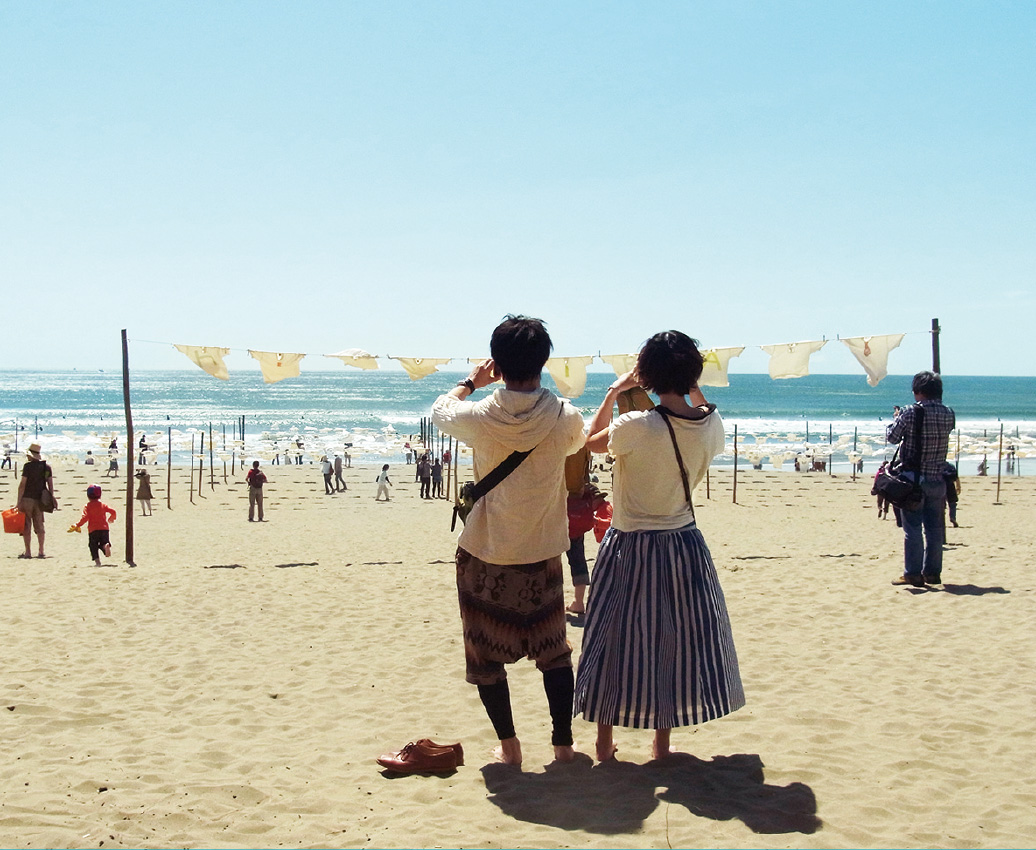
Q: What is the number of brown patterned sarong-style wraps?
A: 1